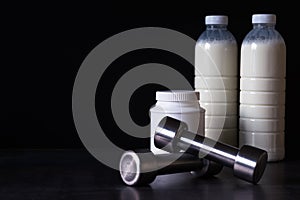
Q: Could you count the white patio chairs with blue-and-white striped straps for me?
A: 0